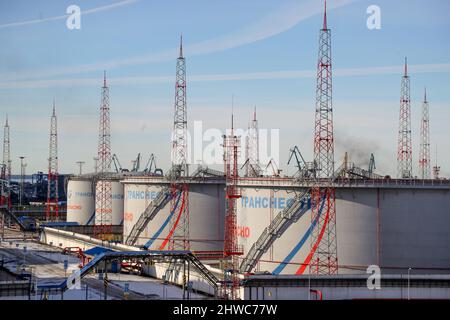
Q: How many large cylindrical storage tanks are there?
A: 4